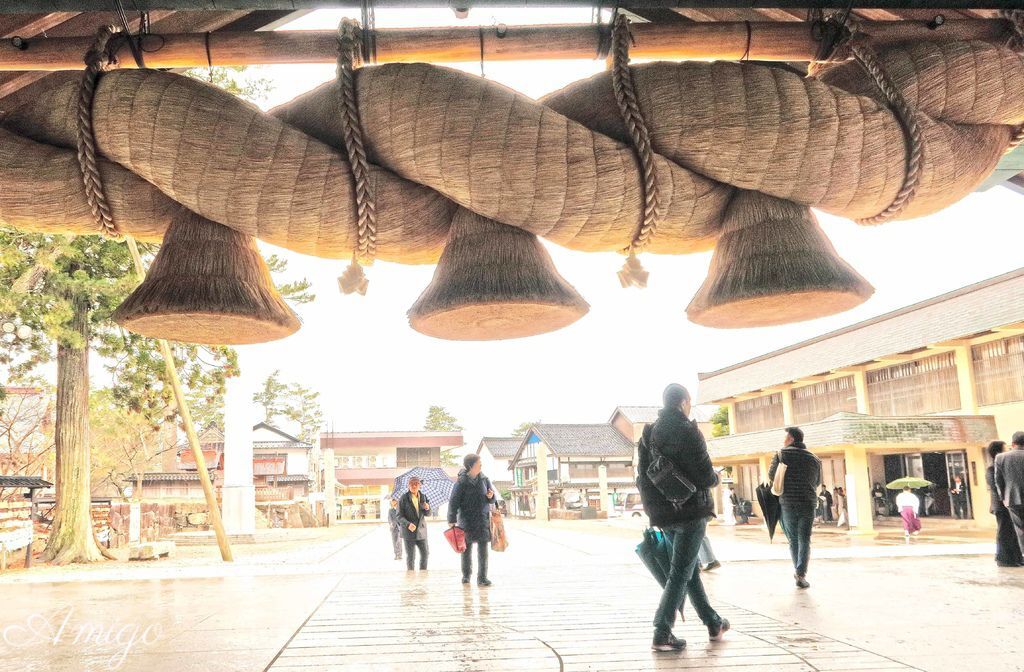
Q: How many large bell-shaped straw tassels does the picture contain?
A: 3